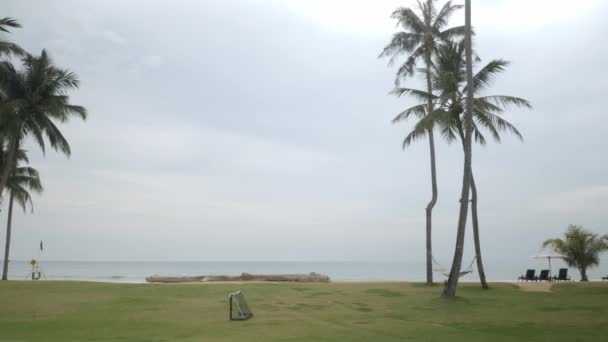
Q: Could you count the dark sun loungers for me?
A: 3